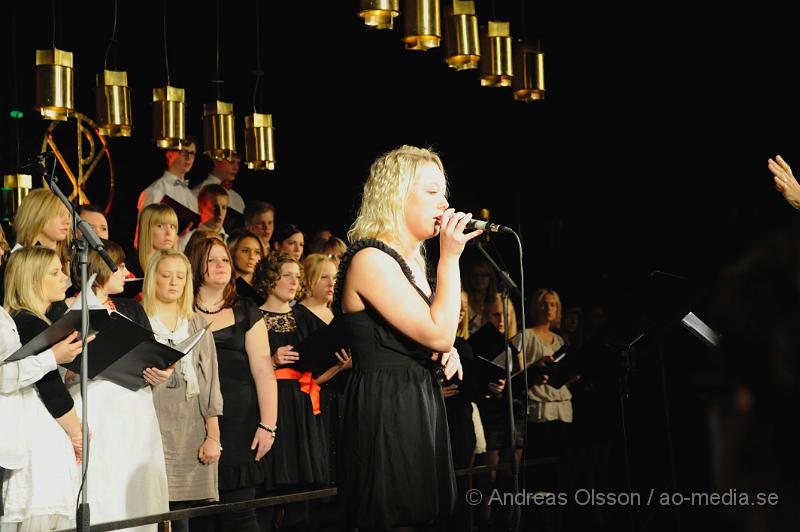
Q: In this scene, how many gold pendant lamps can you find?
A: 11